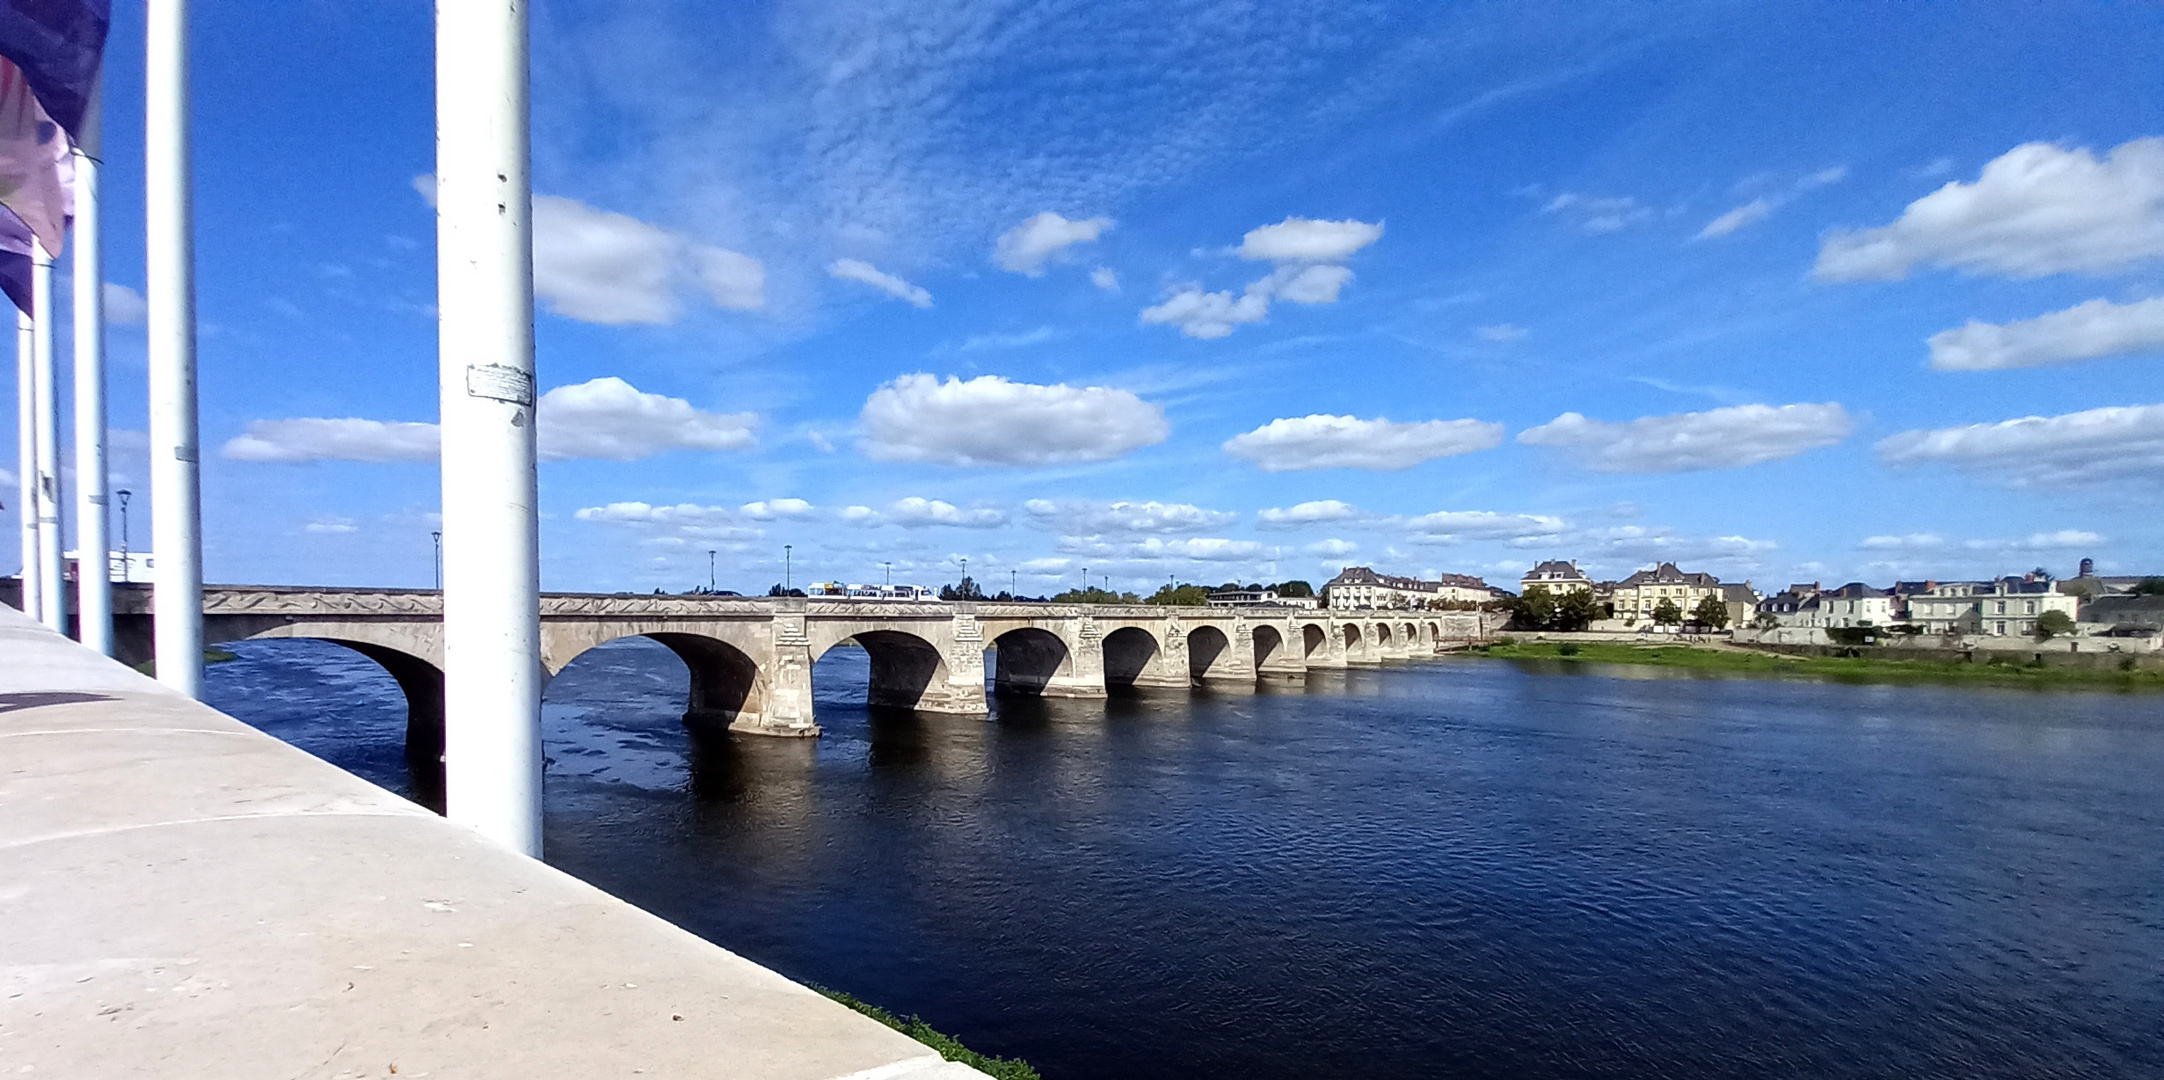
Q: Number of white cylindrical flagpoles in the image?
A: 5